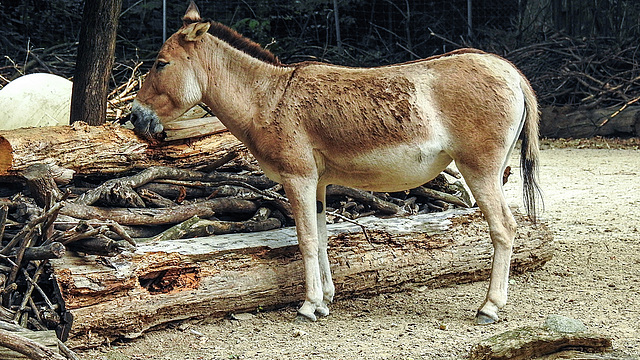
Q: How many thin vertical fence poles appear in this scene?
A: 3